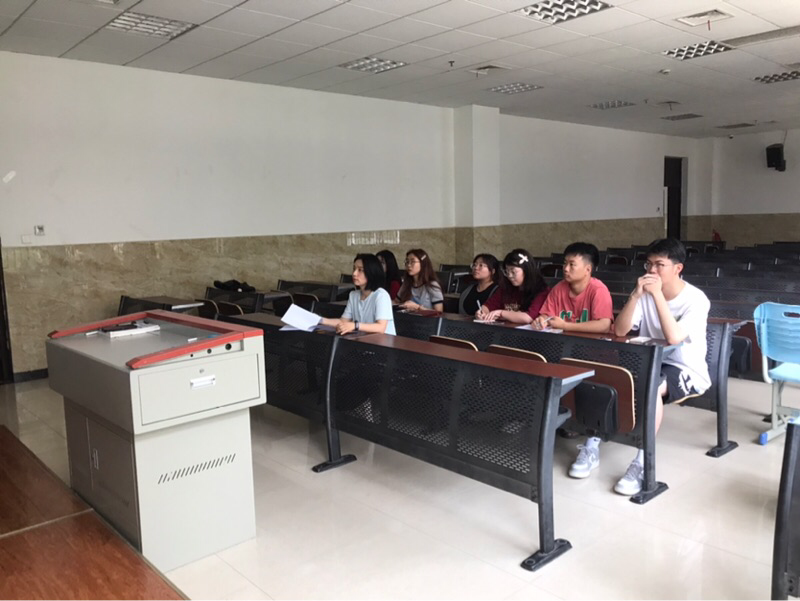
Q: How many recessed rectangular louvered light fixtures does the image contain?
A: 9